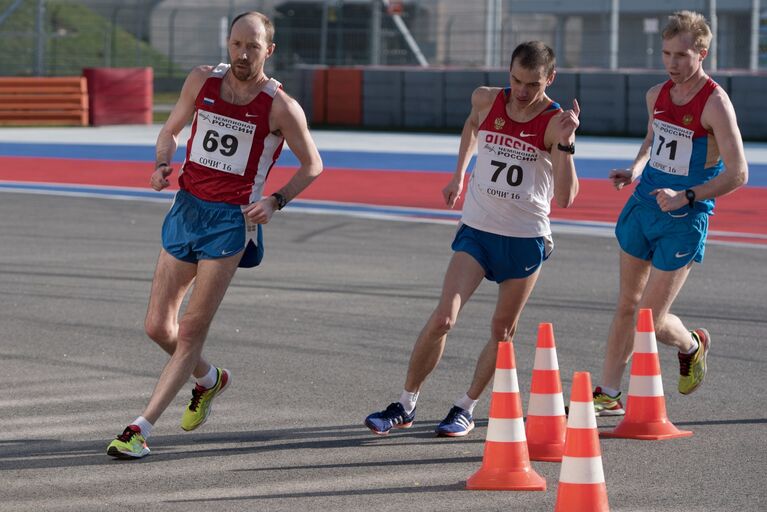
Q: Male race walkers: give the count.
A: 3